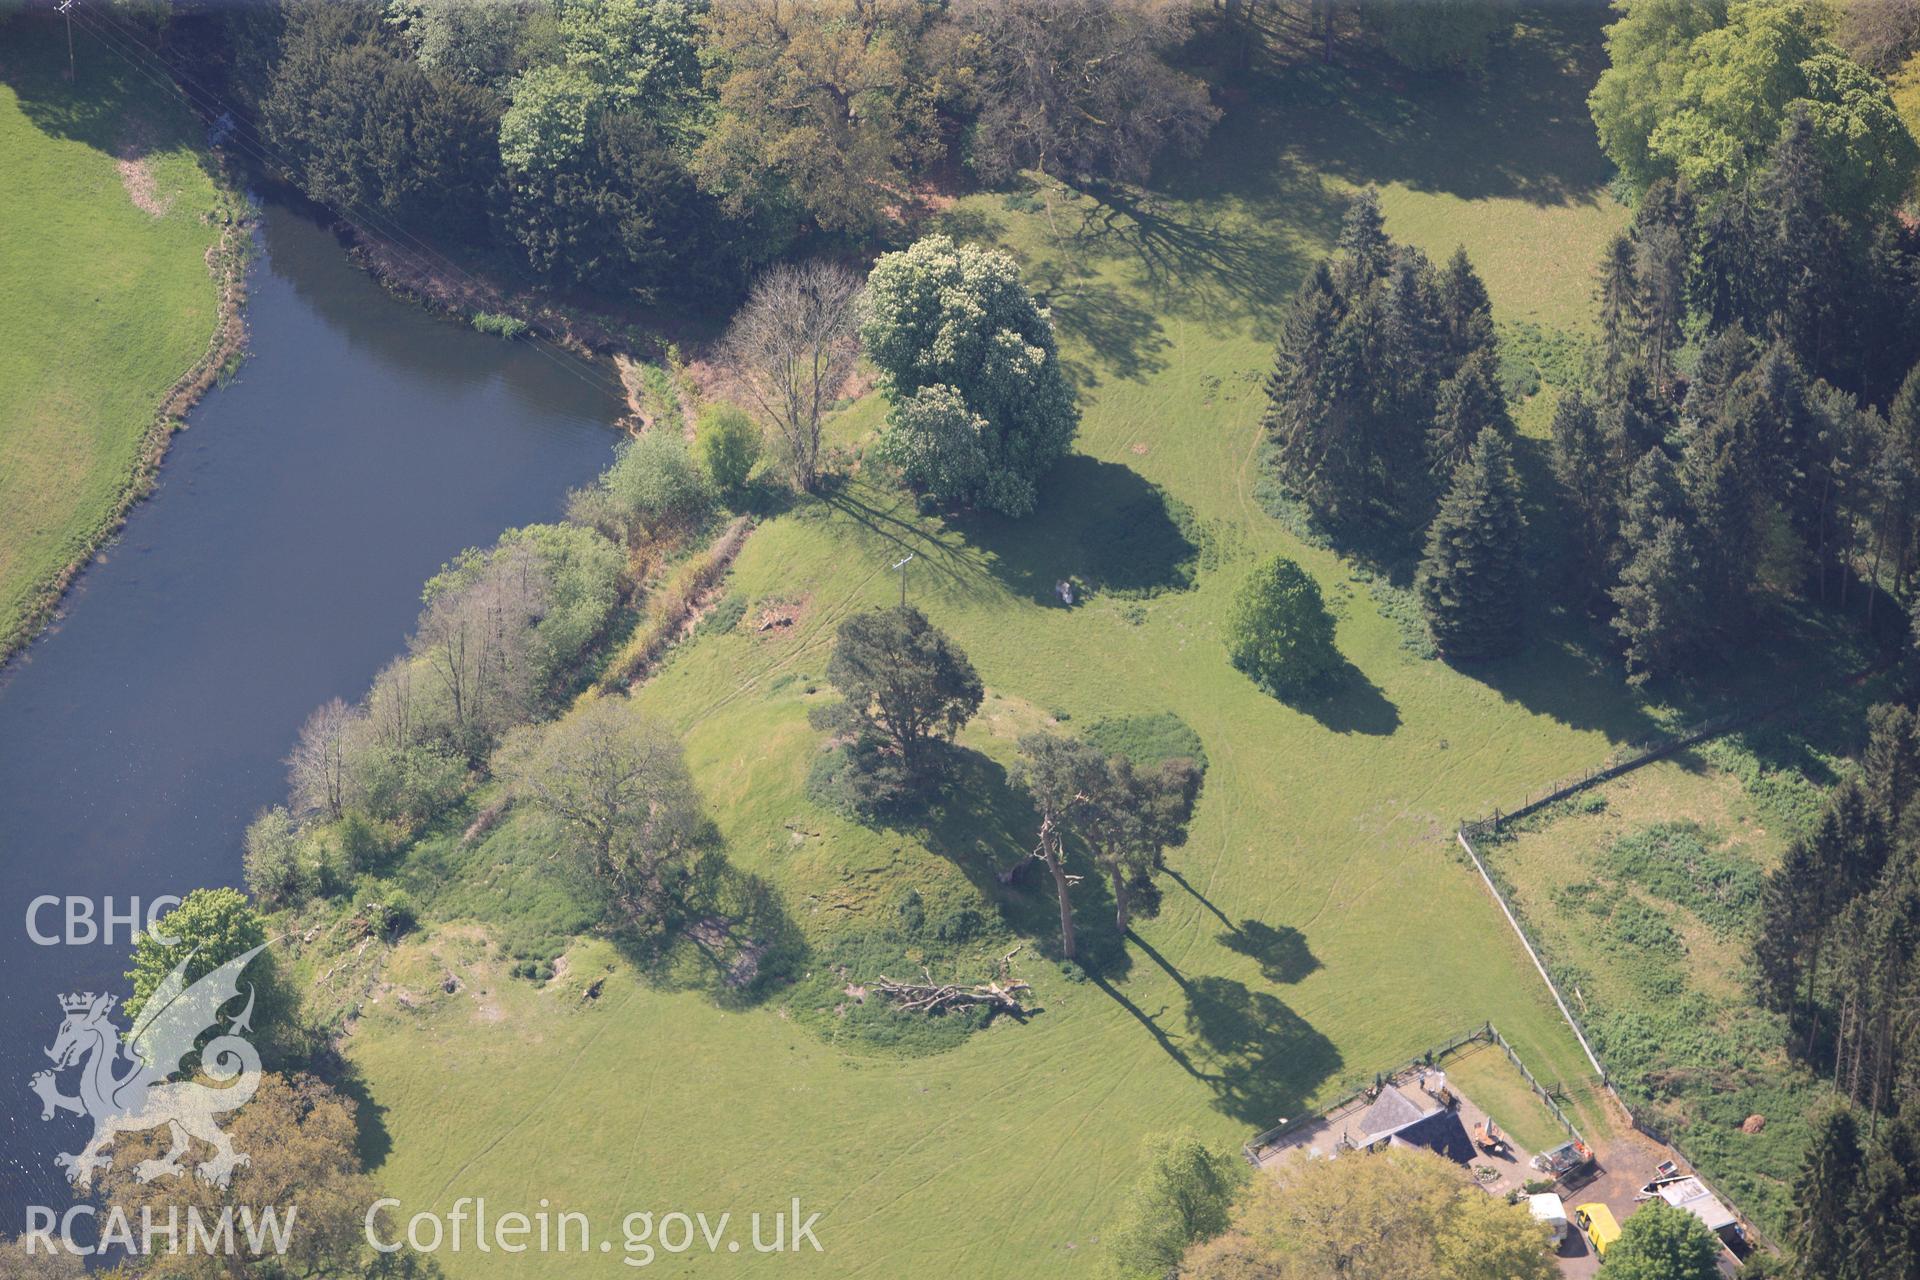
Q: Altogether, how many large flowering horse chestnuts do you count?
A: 1